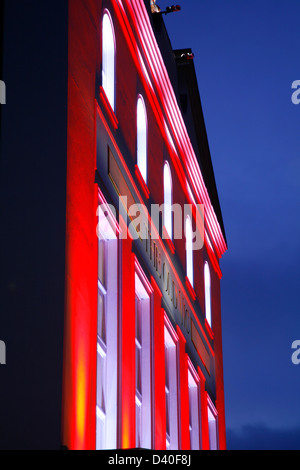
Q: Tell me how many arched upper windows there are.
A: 5